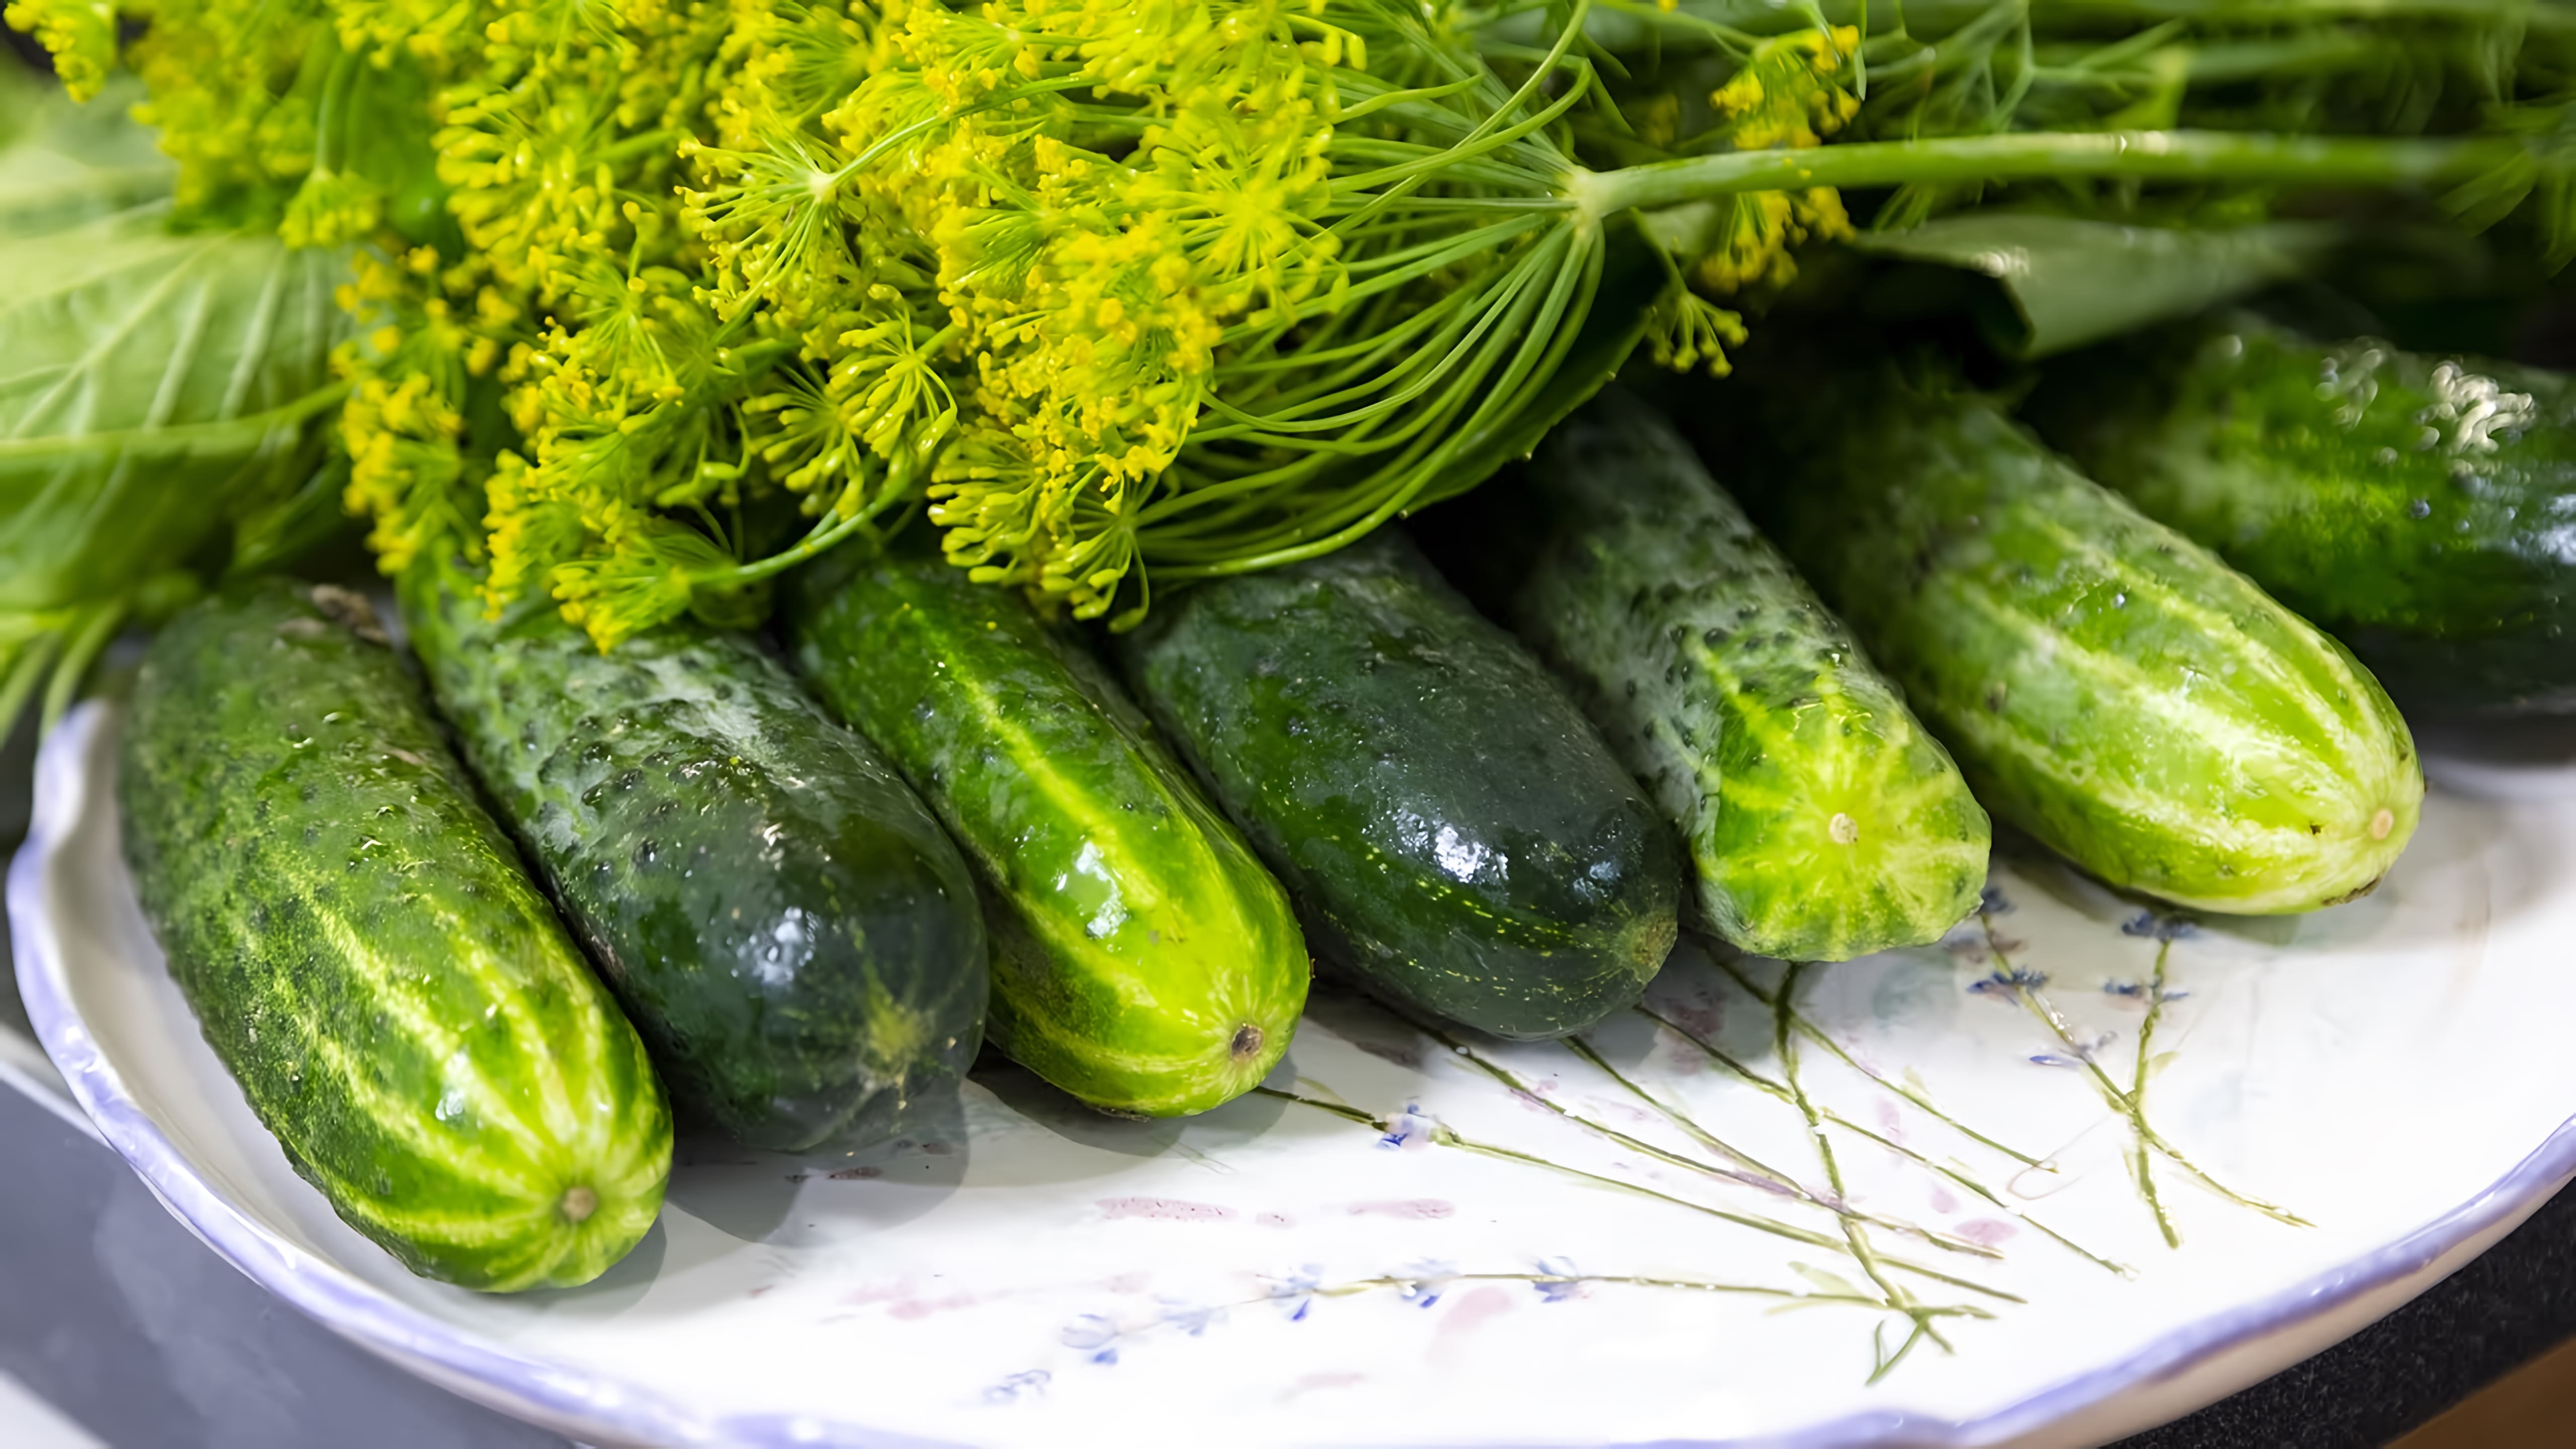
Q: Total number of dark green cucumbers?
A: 3